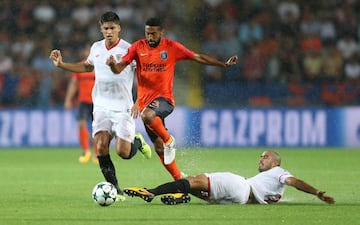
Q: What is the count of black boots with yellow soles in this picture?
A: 2